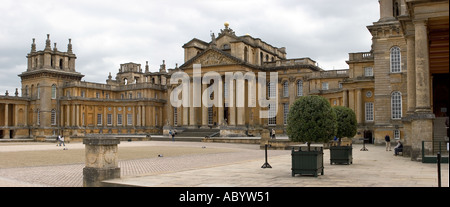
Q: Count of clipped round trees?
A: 2